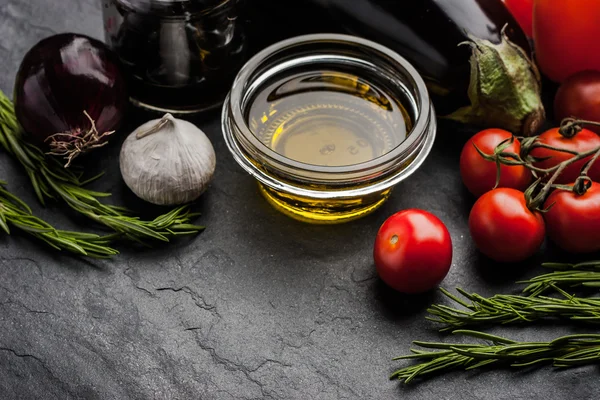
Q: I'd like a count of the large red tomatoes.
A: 2